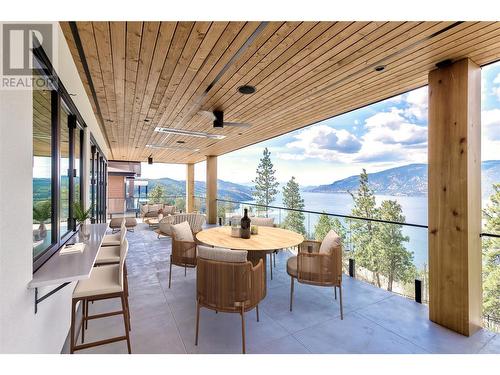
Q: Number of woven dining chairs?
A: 4